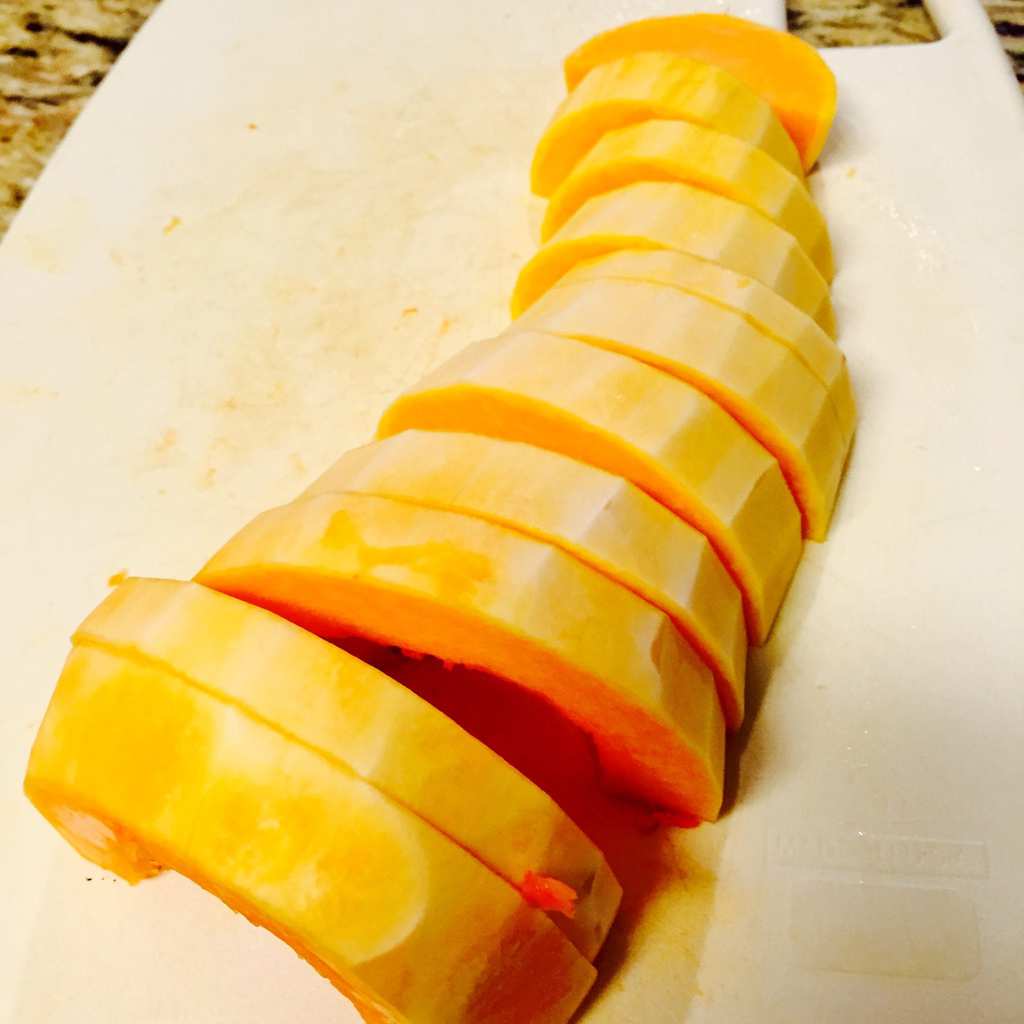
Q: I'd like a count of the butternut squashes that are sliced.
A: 1